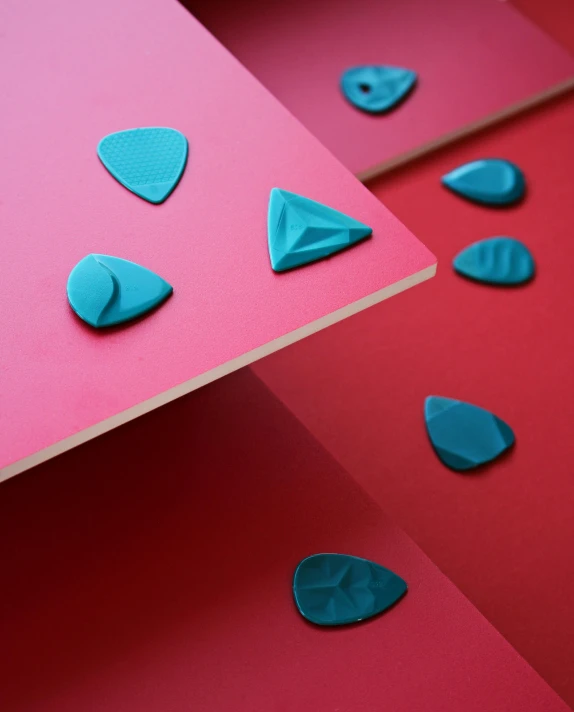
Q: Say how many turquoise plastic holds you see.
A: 8